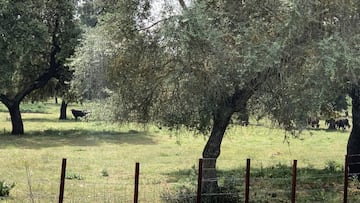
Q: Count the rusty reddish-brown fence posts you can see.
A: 6